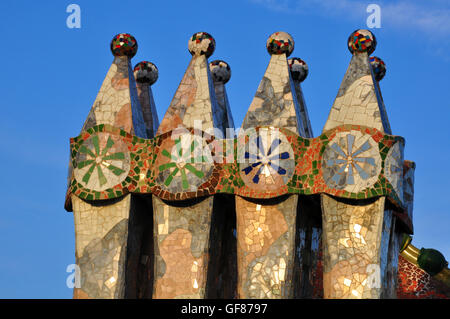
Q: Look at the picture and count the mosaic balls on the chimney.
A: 8